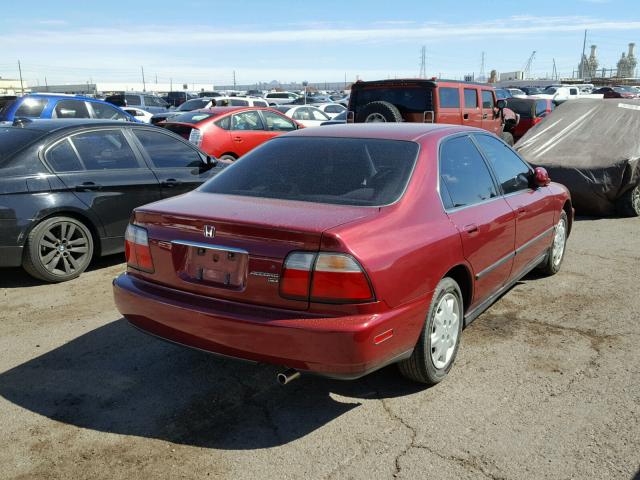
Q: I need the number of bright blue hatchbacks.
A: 1